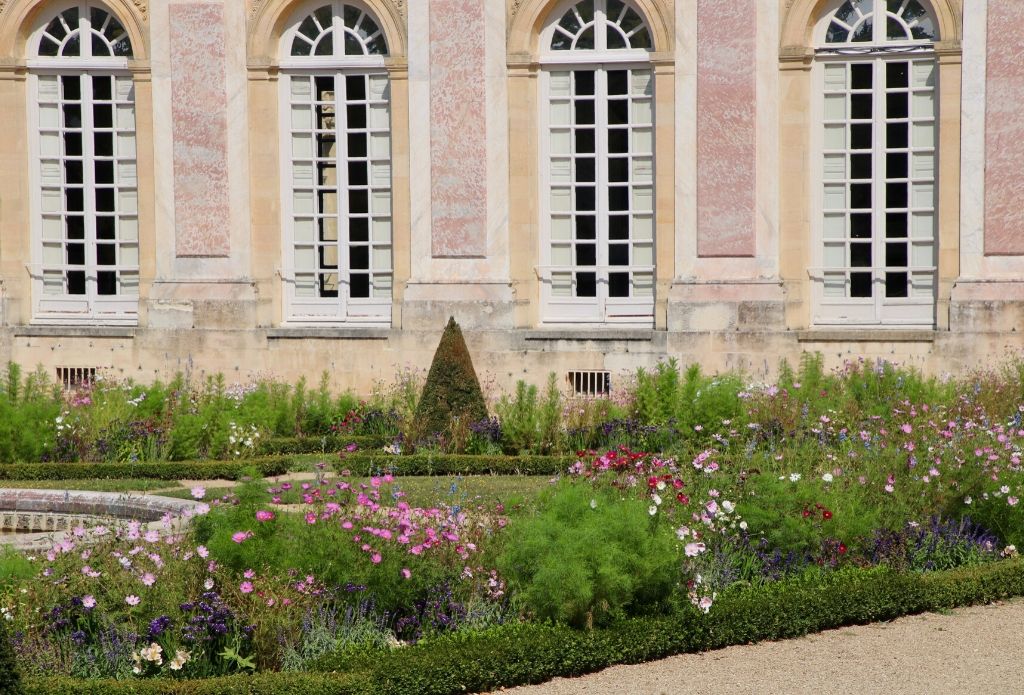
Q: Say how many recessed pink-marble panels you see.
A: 4